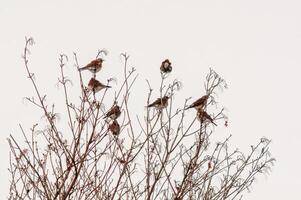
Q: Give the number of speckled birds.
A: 8